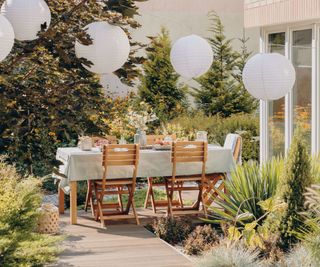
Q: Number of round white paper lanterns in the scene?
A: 5